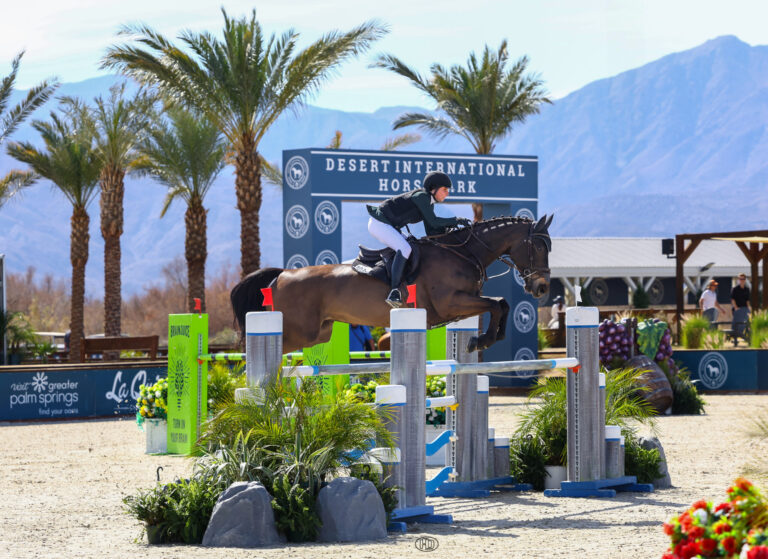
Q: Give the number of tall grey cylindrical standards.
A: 4